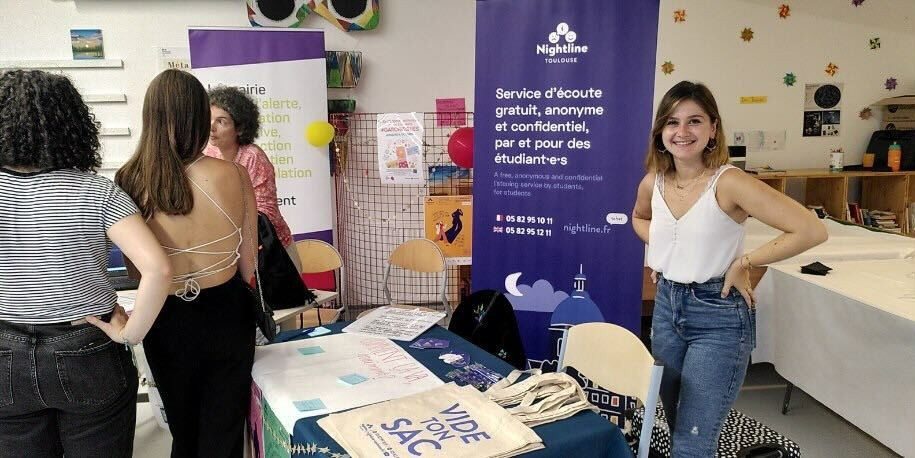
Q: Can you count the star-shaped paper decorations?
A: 10